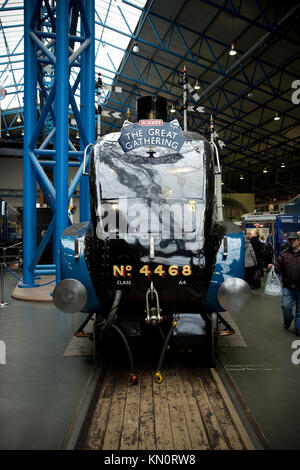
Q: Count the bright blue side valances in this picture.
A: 2